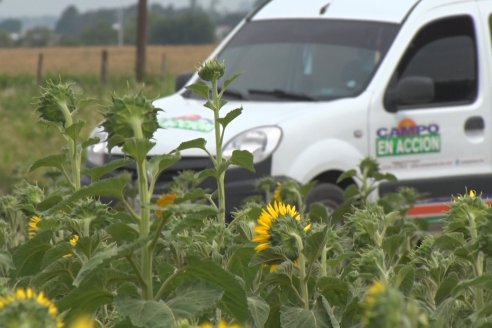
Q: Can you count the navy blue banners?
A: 0